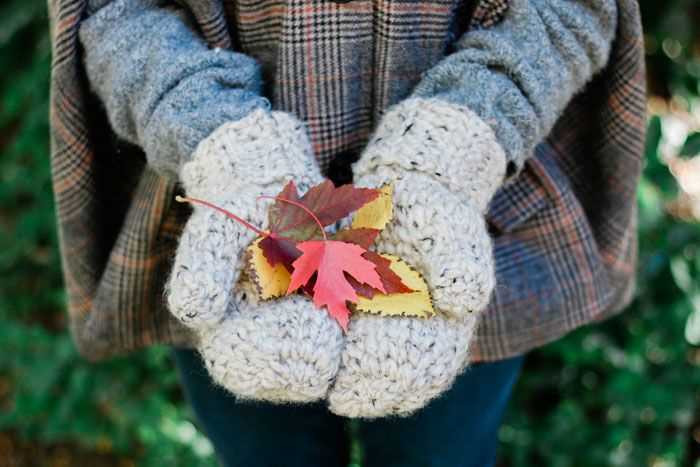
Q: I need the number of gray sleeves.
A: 2